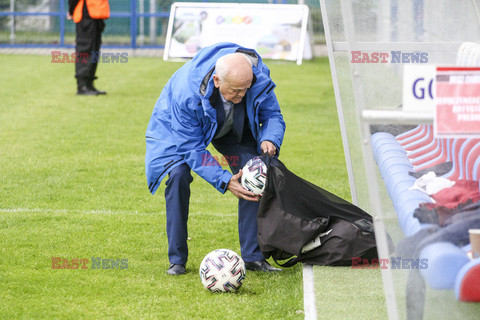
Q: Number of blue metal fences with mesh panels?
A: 1